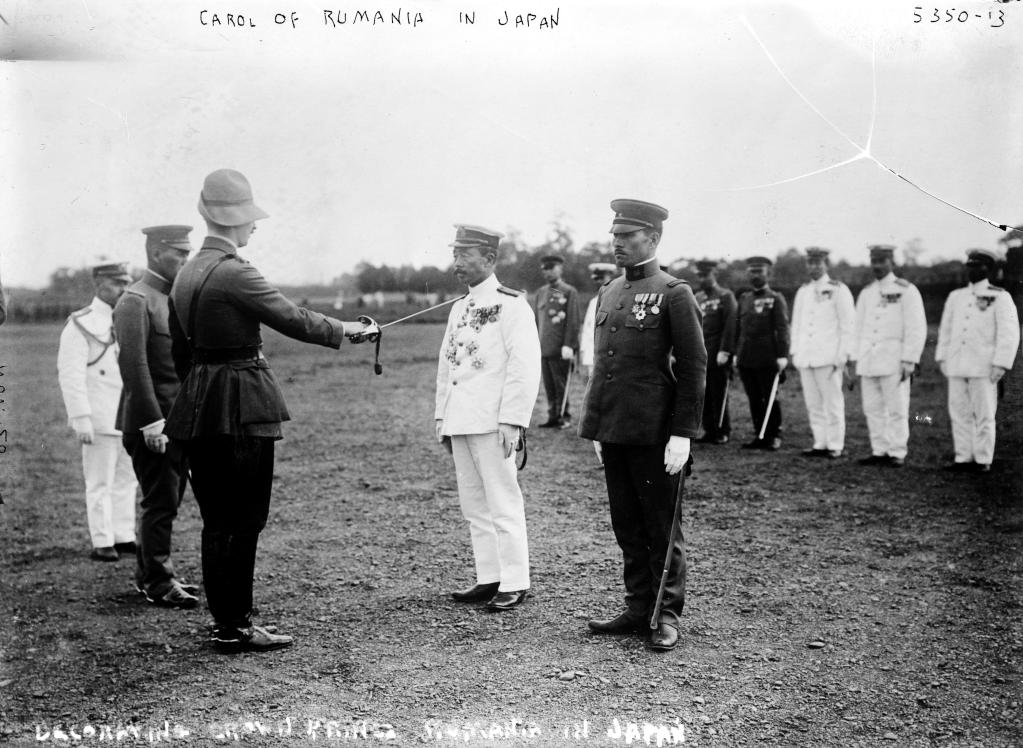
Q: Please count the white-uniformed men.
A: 6